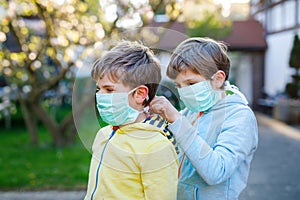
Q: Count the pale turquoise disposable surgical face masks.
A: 2